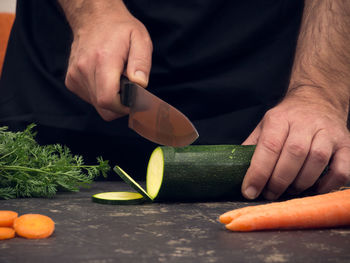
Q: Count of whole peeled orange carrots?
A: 2